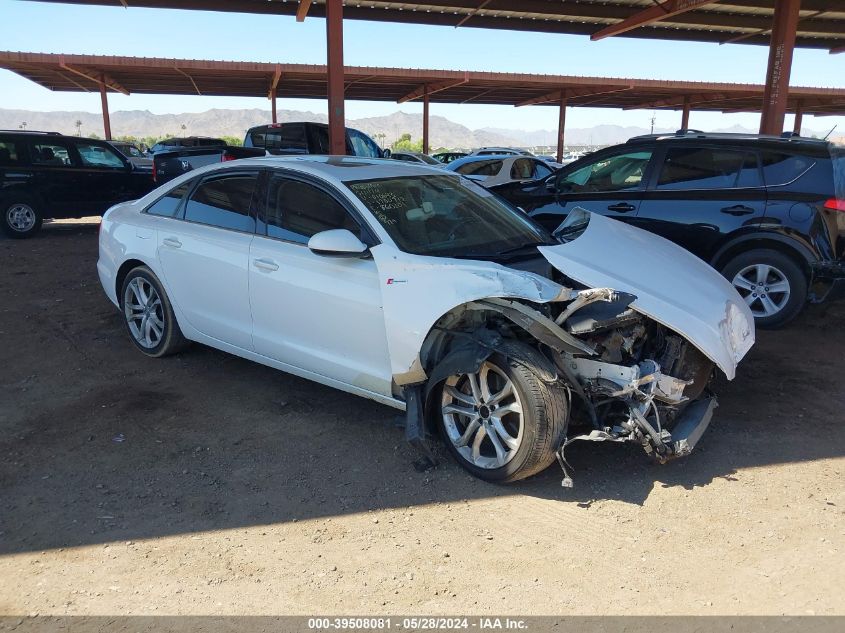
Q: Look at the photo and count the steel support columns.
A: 8